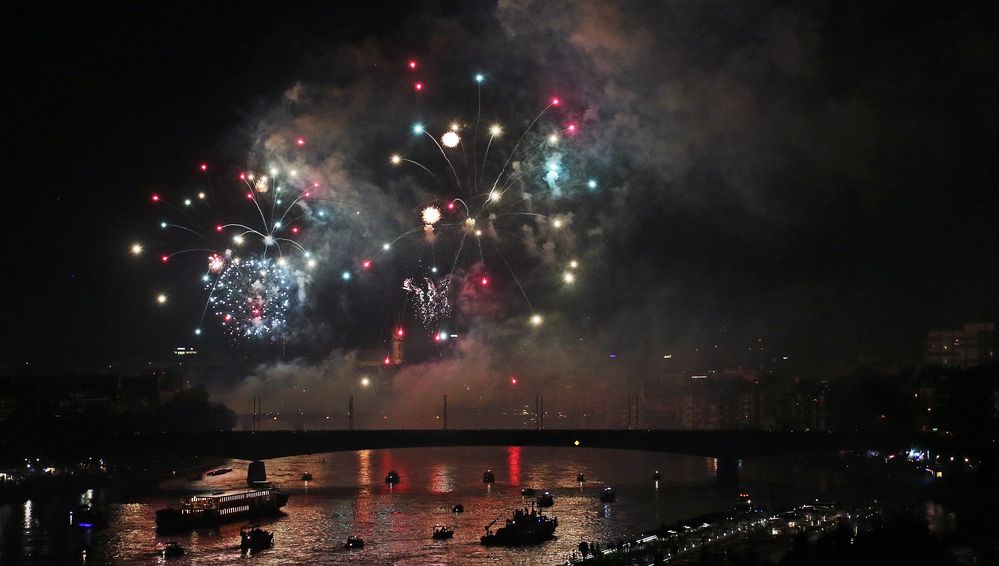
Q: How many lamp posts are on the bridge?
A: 8